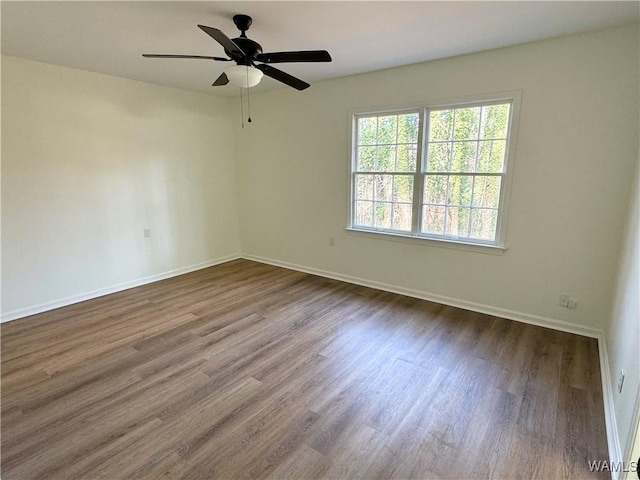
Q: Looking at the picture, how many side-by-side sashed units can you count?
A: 2